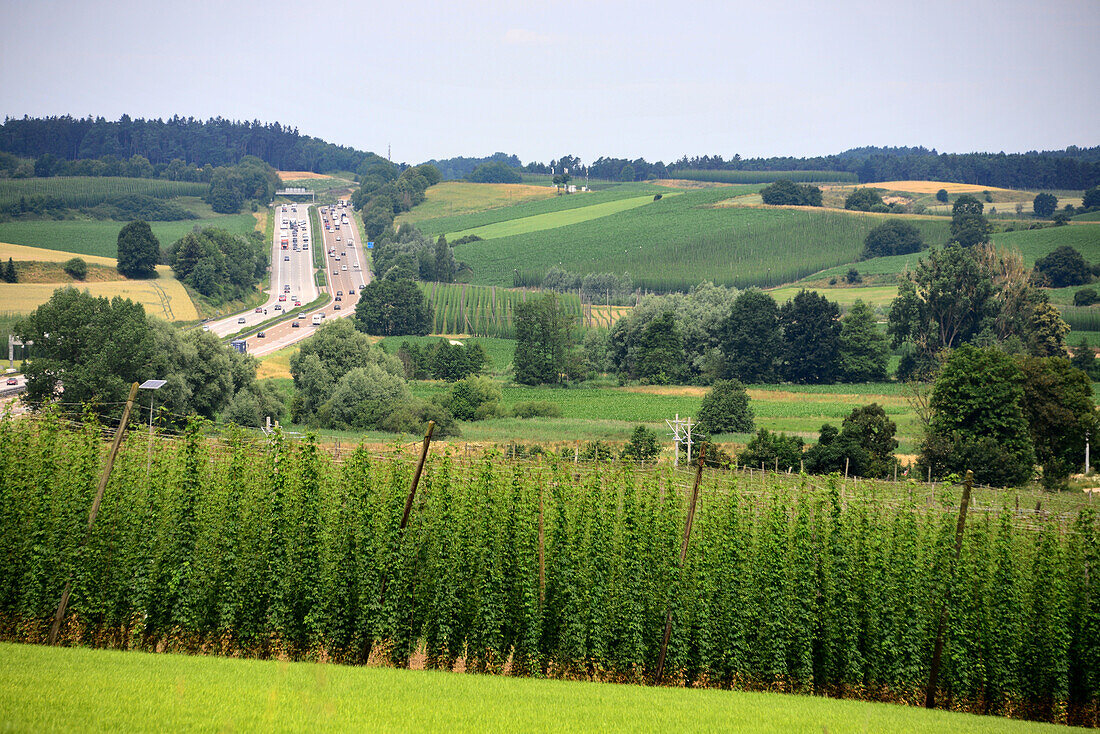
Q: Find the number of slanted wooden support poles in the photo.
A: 4